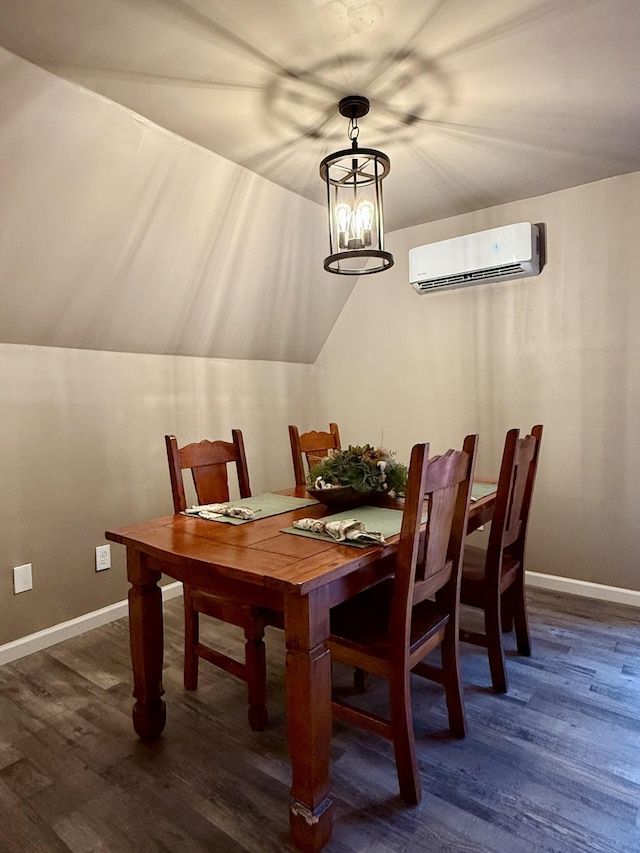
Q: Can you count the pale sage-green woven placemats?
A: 3